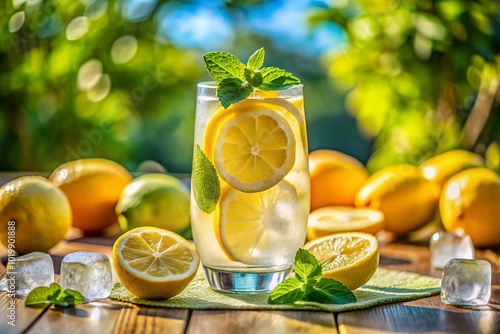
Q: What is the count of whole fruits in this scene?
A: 7